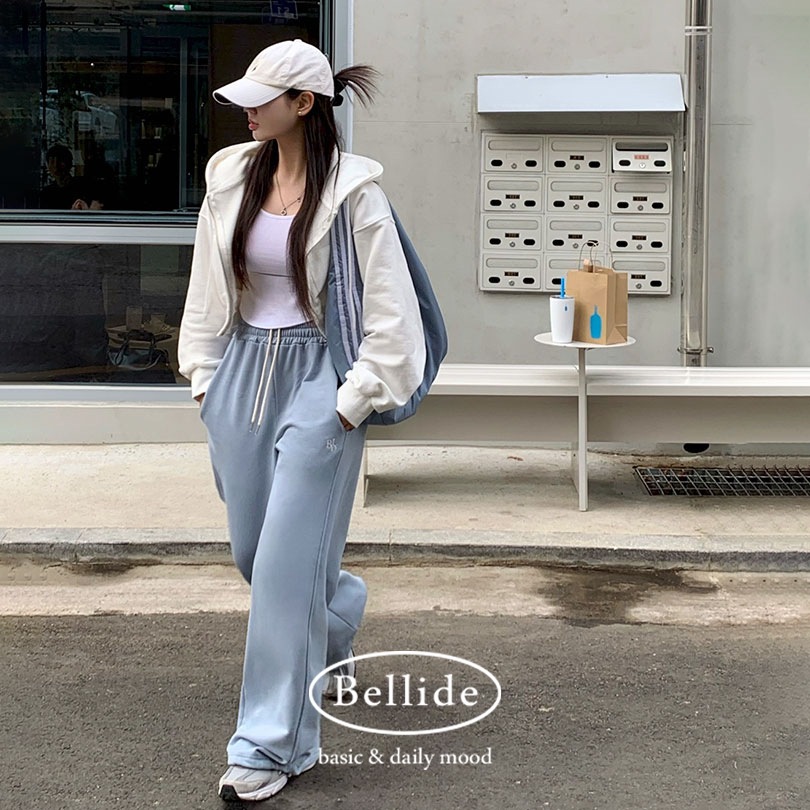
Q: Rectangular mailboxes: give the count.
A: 12